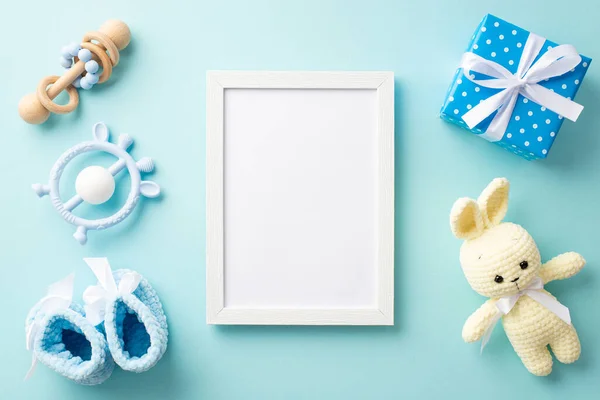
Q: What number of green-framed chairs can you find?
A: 0